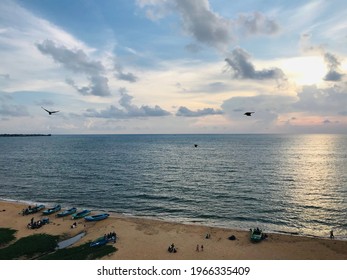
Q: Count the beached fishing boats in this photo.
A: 9